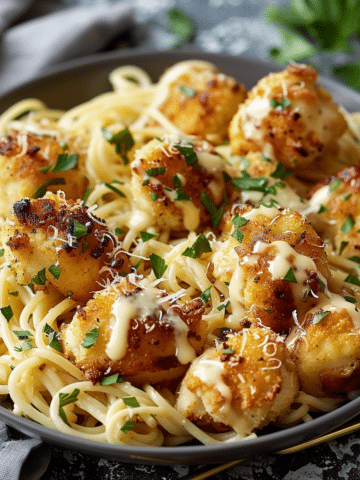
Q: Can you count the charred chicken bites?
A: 10